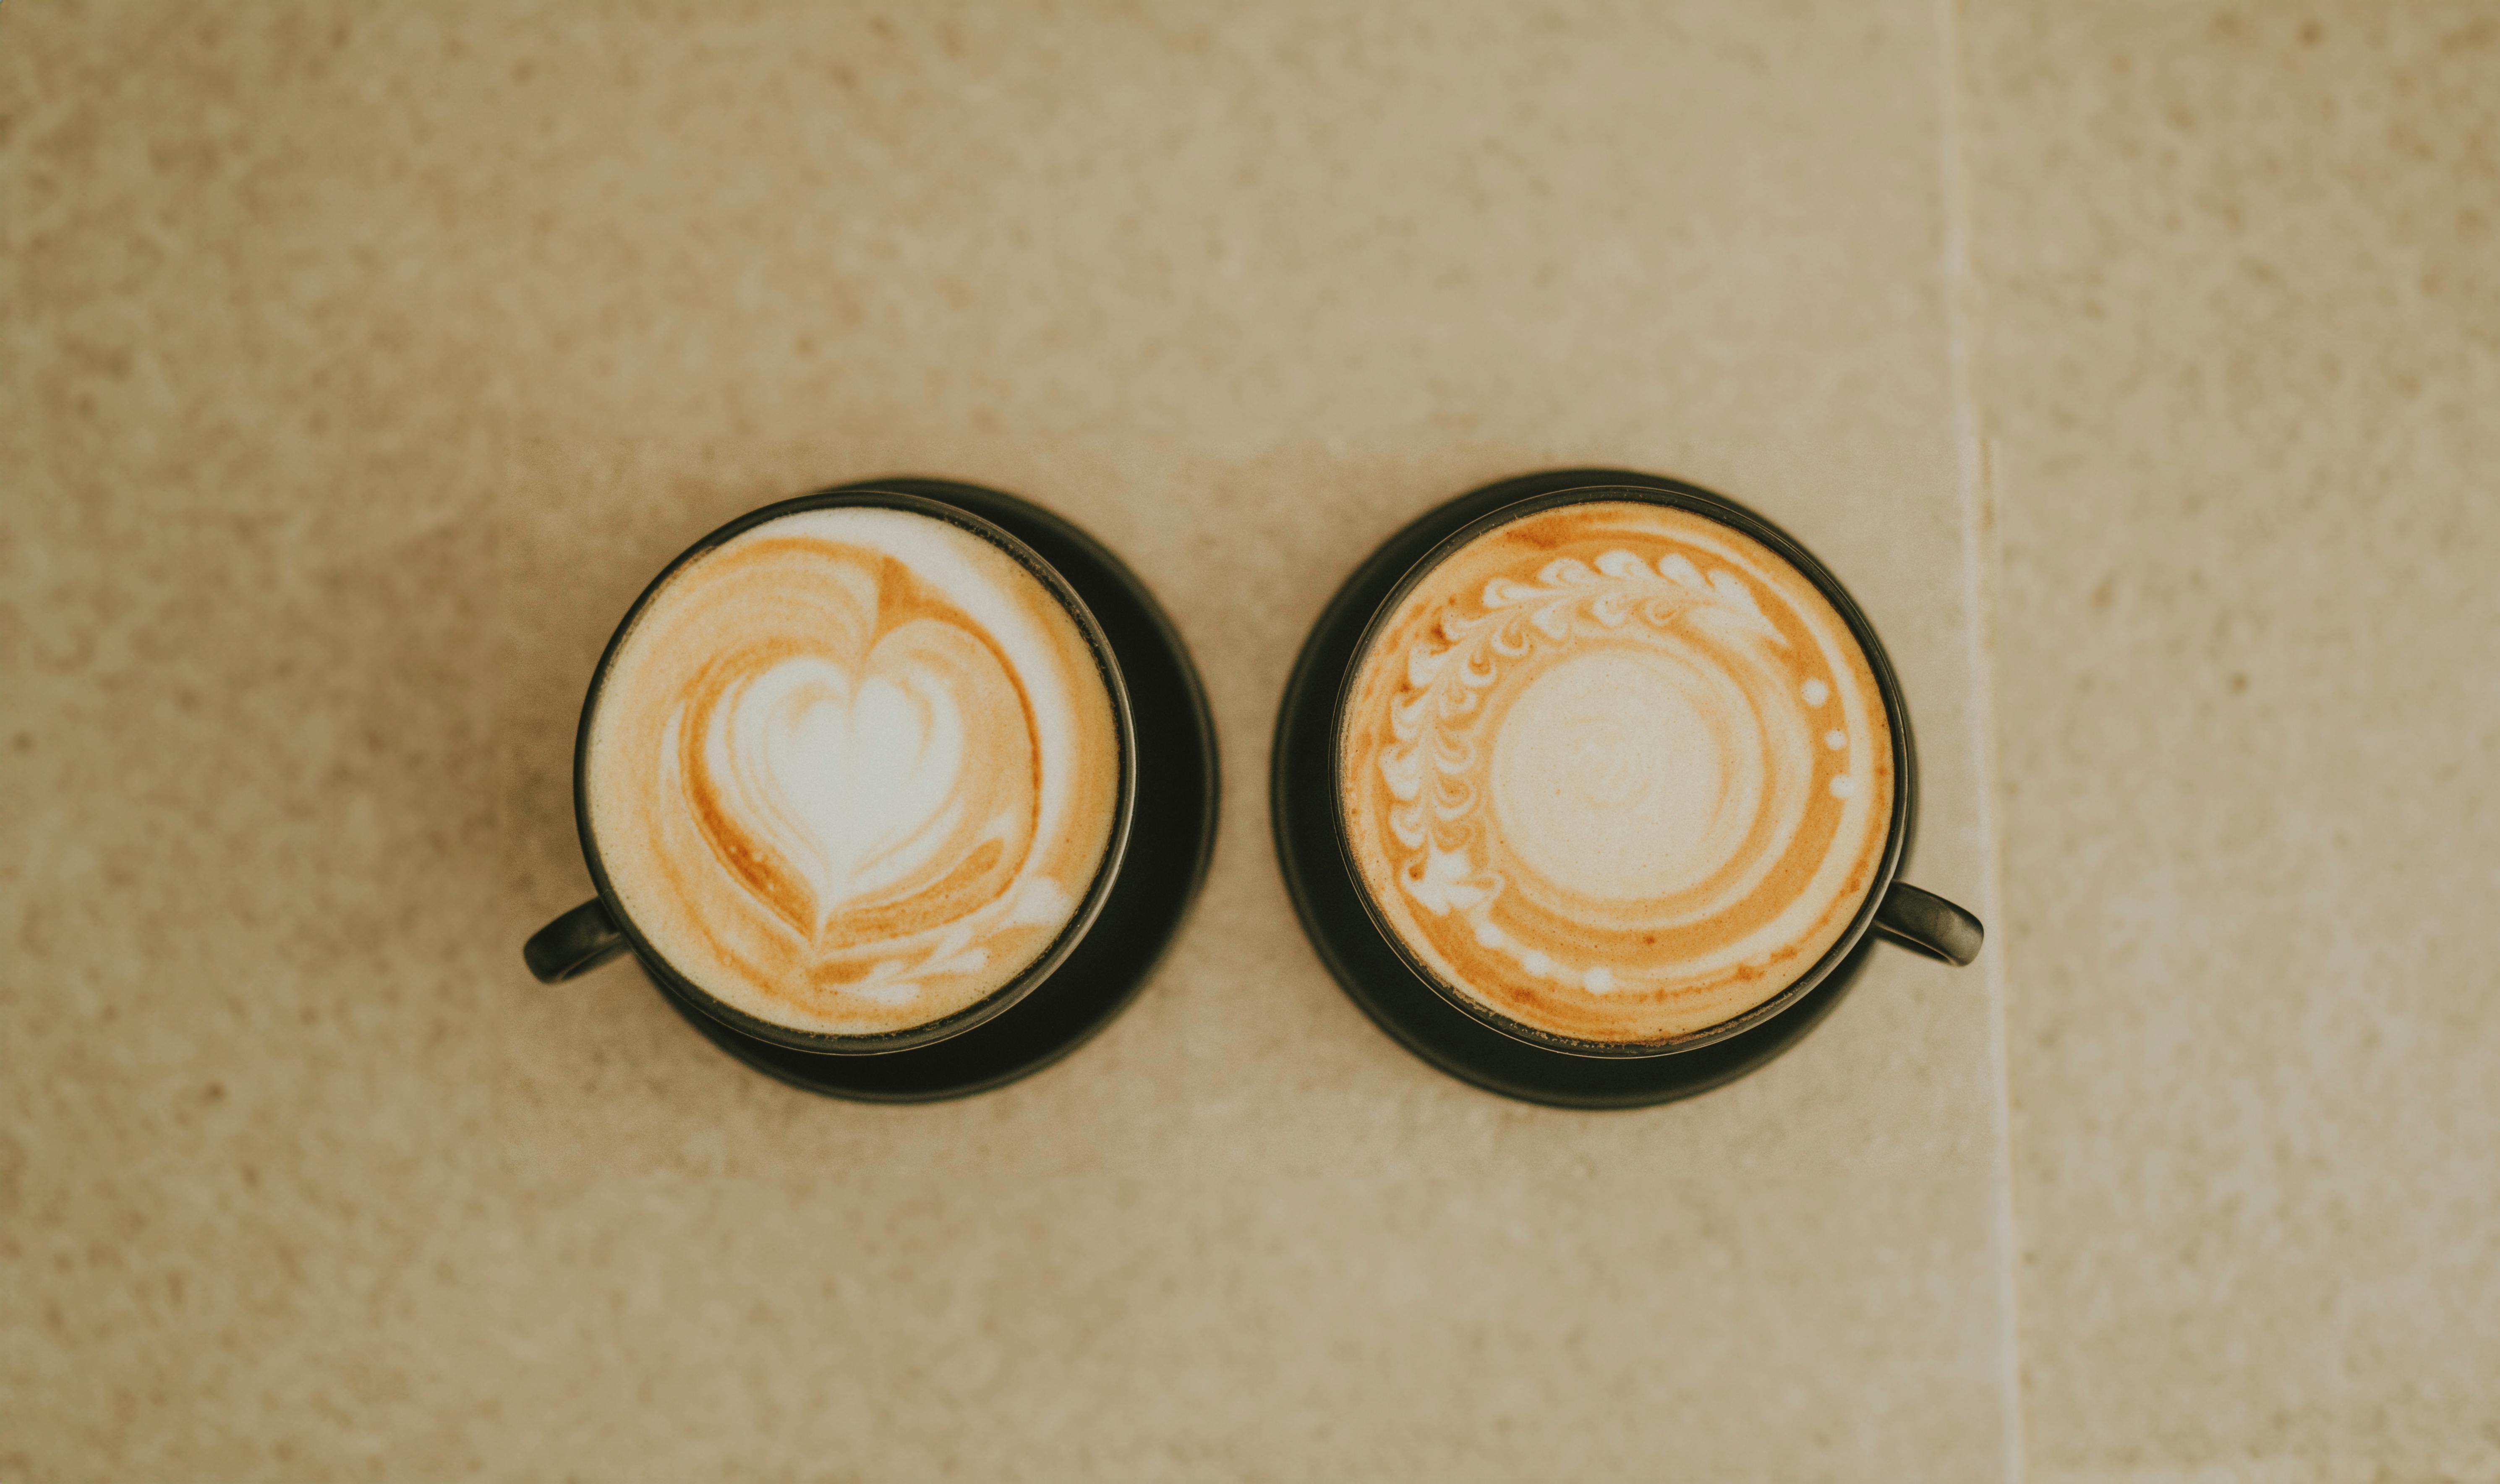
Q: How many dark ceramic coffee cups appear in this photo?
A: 2